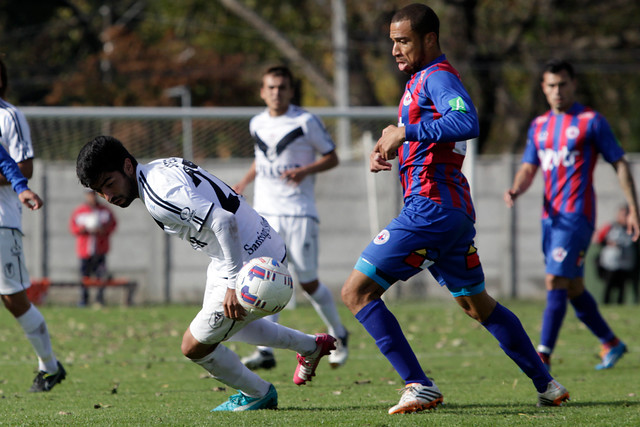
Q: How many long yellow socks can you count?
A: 0